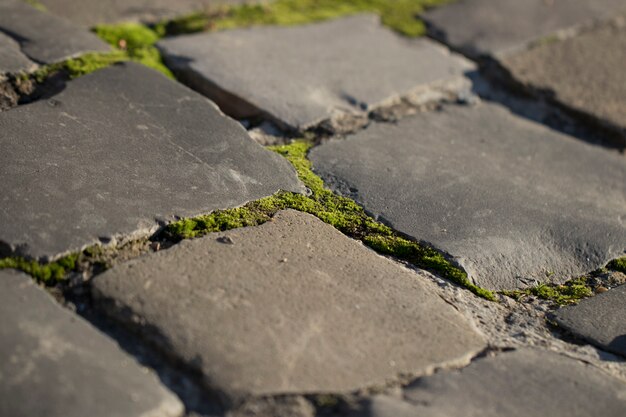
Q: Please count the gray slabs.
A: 12